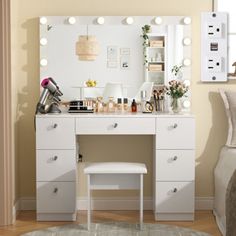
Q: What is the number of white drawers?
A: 7